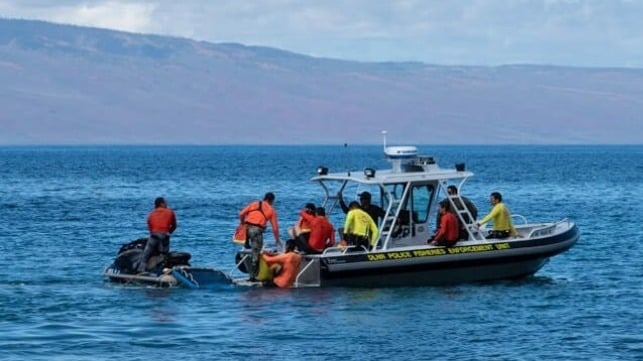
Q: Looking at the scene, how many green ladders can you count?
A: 0